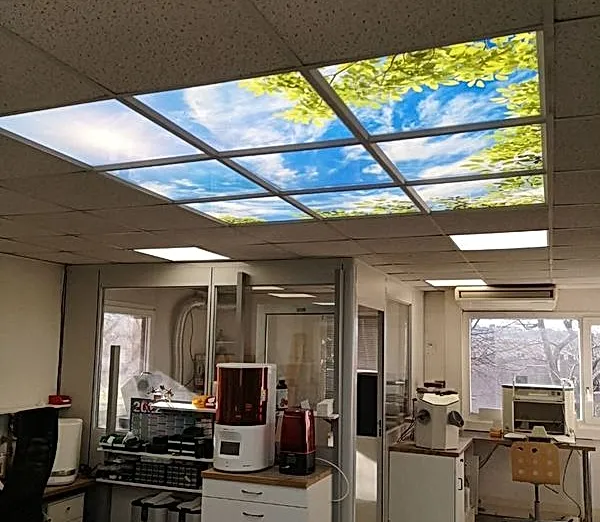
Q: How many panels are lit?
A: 12